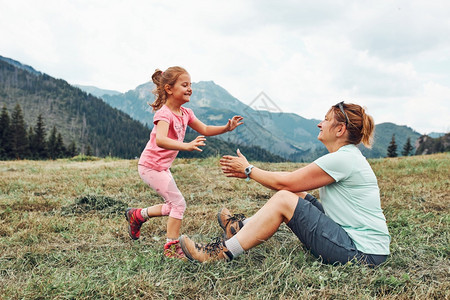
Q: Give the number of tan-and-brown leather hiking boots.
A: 2